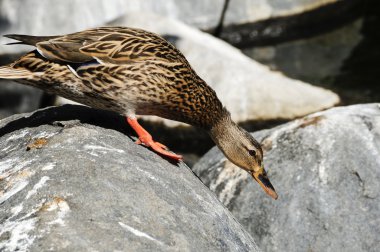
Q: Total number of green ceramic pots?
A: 0